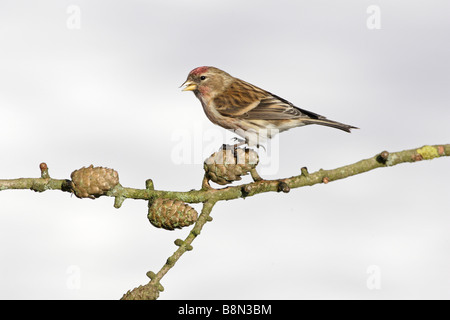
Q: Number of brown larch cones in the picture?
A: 4